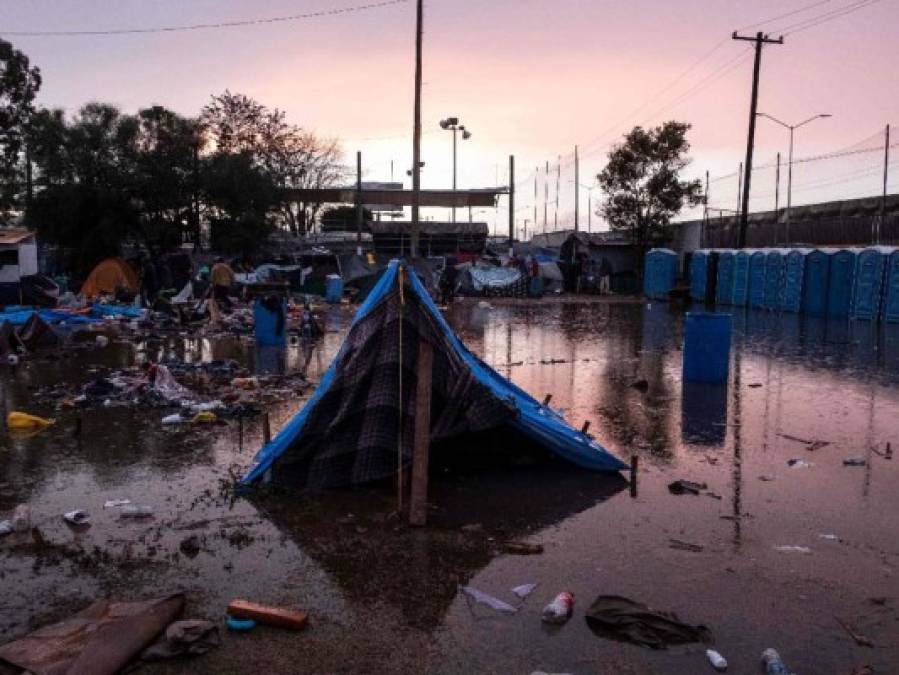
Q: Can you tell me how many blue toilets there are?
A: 11